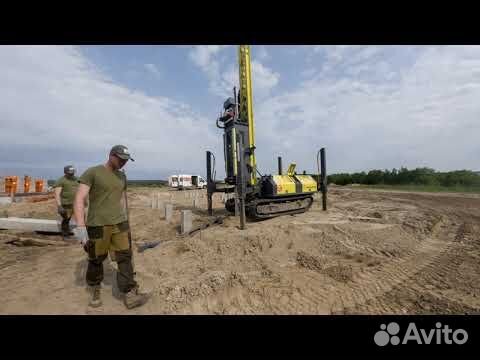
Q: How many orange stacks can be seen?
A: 3